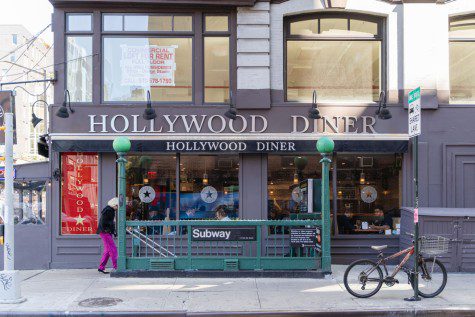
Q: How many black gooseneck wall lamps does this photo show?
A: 6